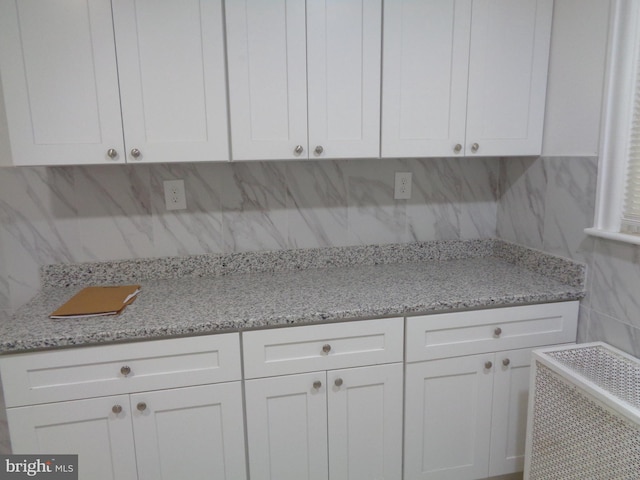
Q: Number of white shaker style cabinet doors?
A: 12